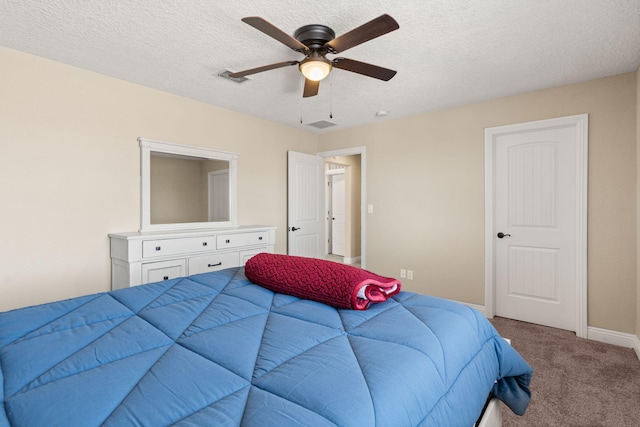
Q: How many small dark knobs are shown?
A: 5